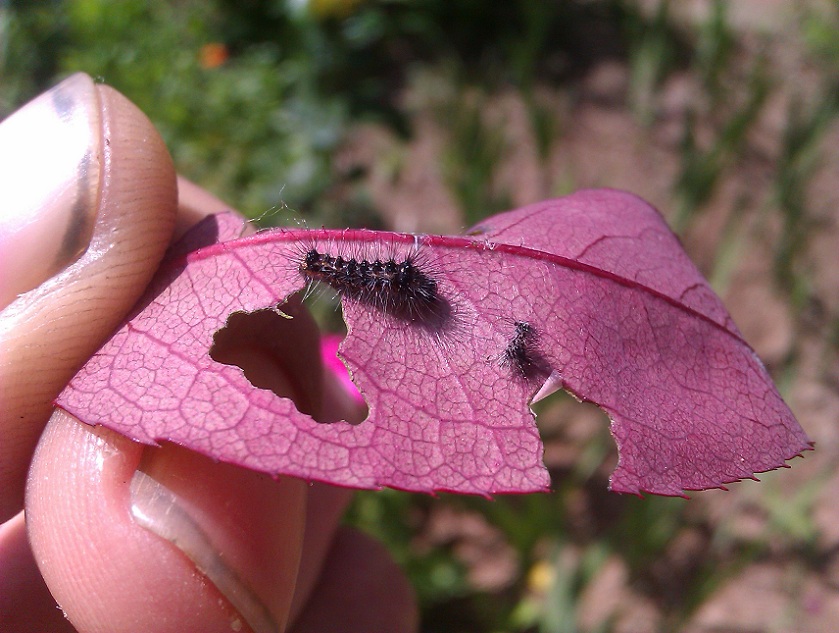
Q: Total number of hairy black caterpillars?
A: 2